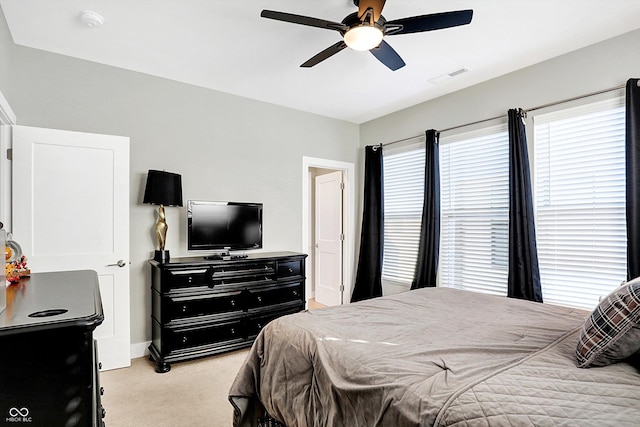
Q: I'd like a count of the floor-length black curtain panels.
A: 4